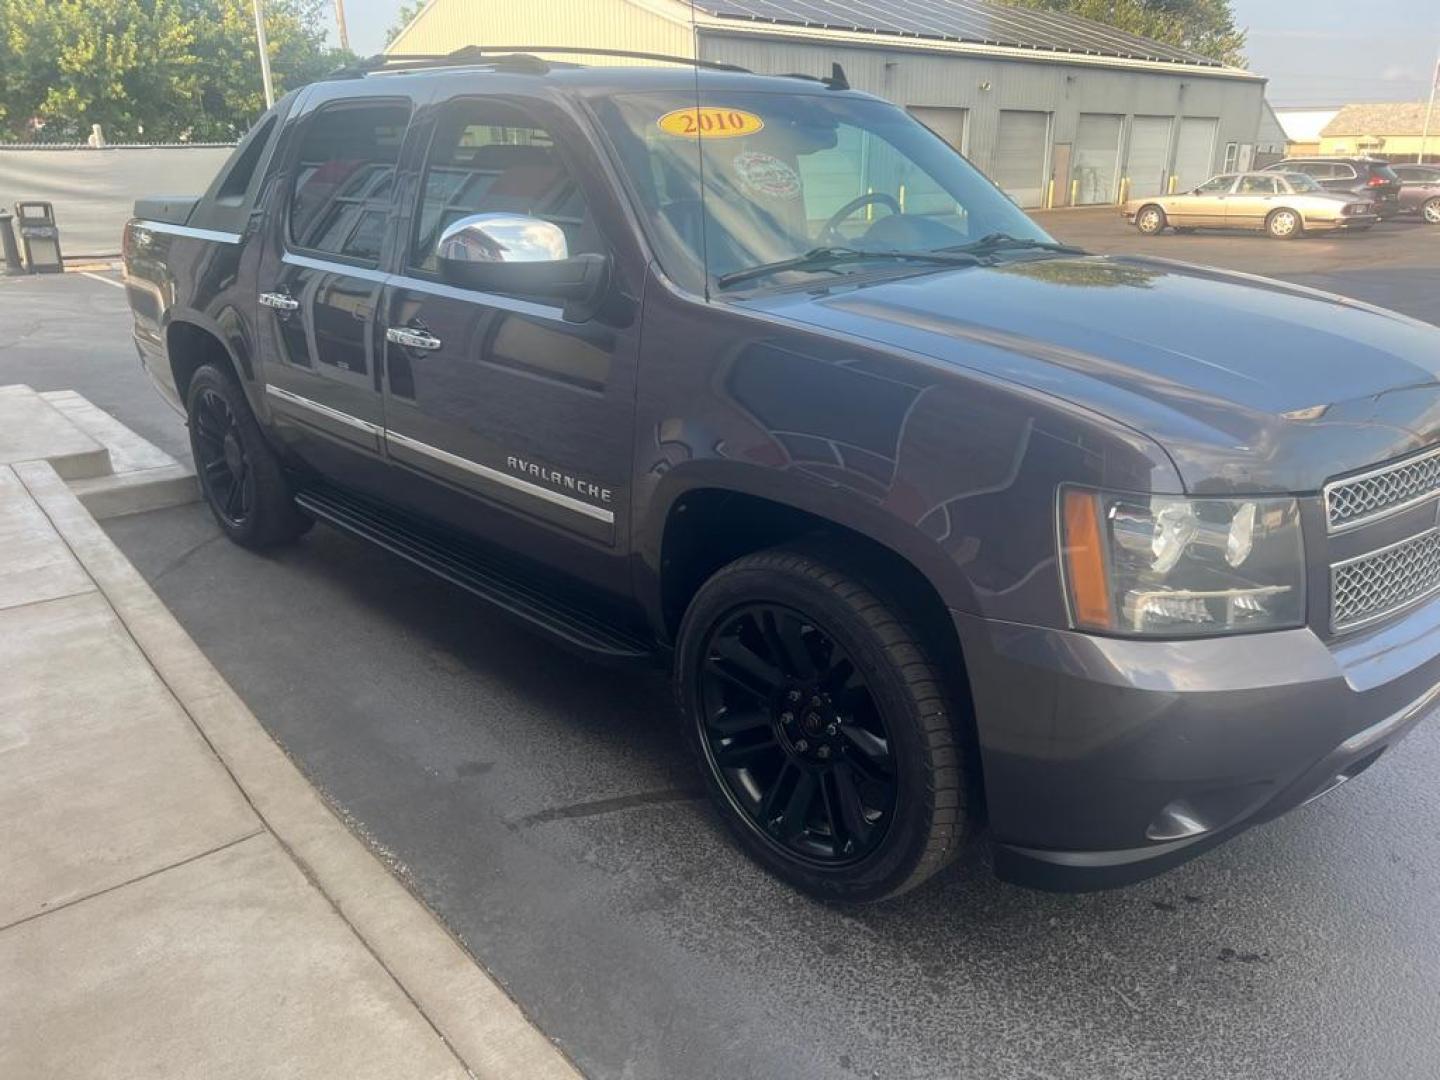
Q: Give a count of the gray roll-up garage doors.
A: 5